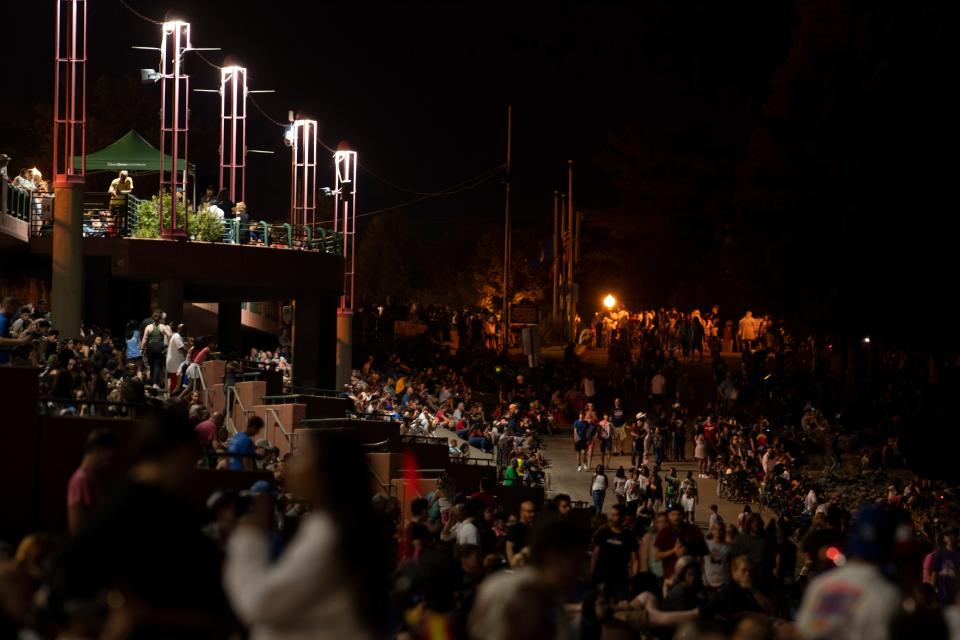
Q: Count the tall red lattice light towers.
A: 5